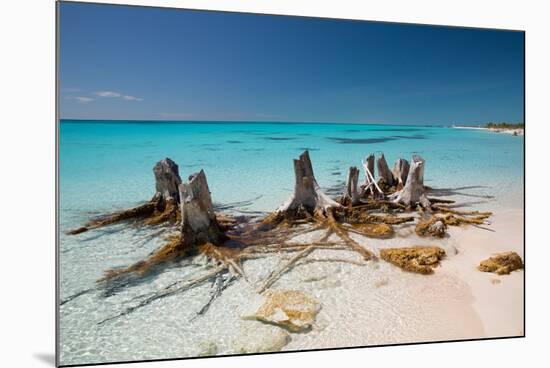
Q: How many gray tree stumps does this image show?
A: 8